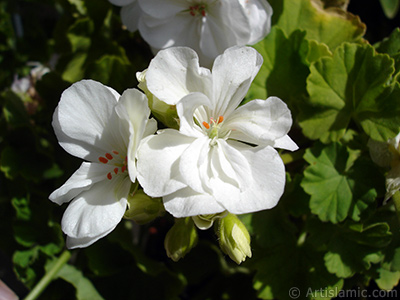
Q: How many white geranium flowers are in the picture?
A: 3